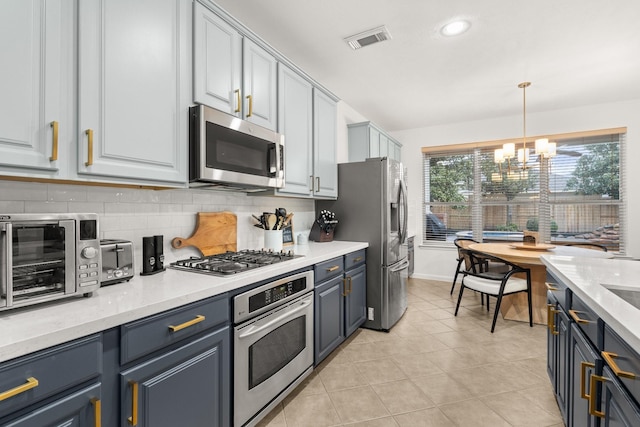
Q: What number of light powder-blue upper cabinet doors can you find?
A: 10